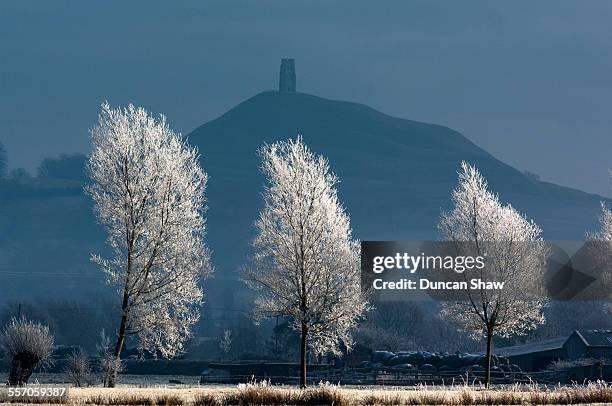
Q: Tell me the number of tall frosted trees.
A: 3